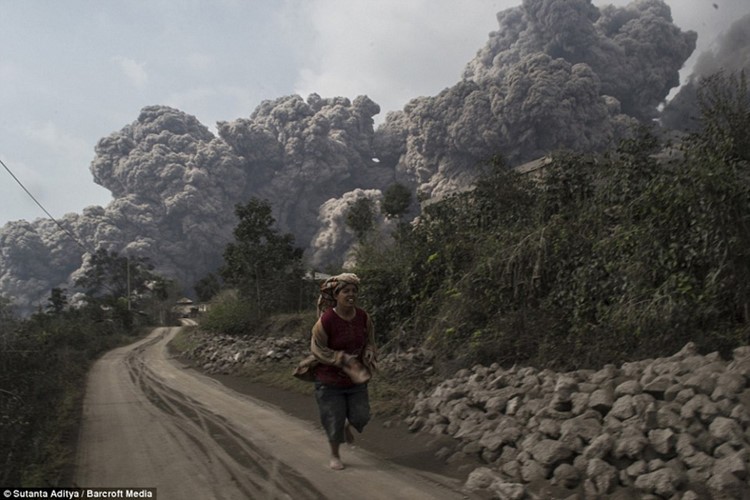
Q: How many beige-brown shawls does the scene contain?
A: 1